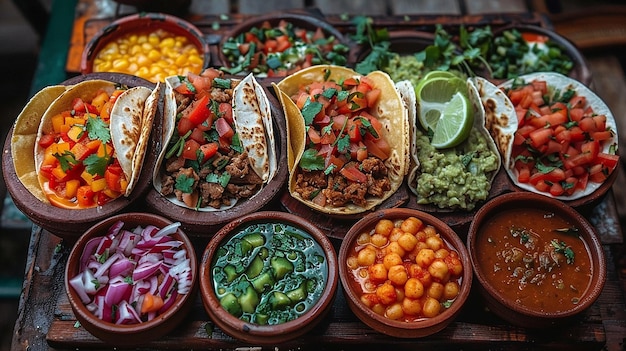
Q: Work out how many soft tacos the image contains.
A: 5